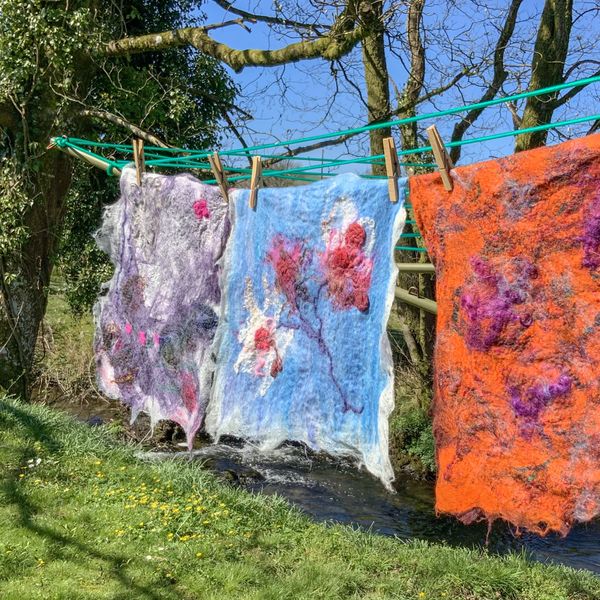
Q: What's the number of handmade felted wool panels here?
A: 3